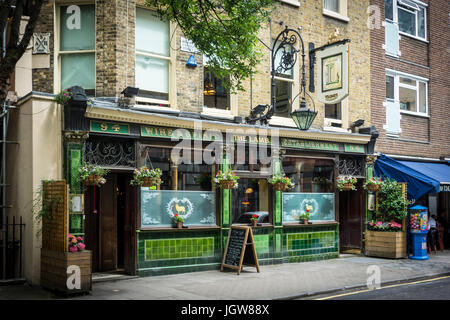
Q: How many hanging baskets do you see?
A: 6